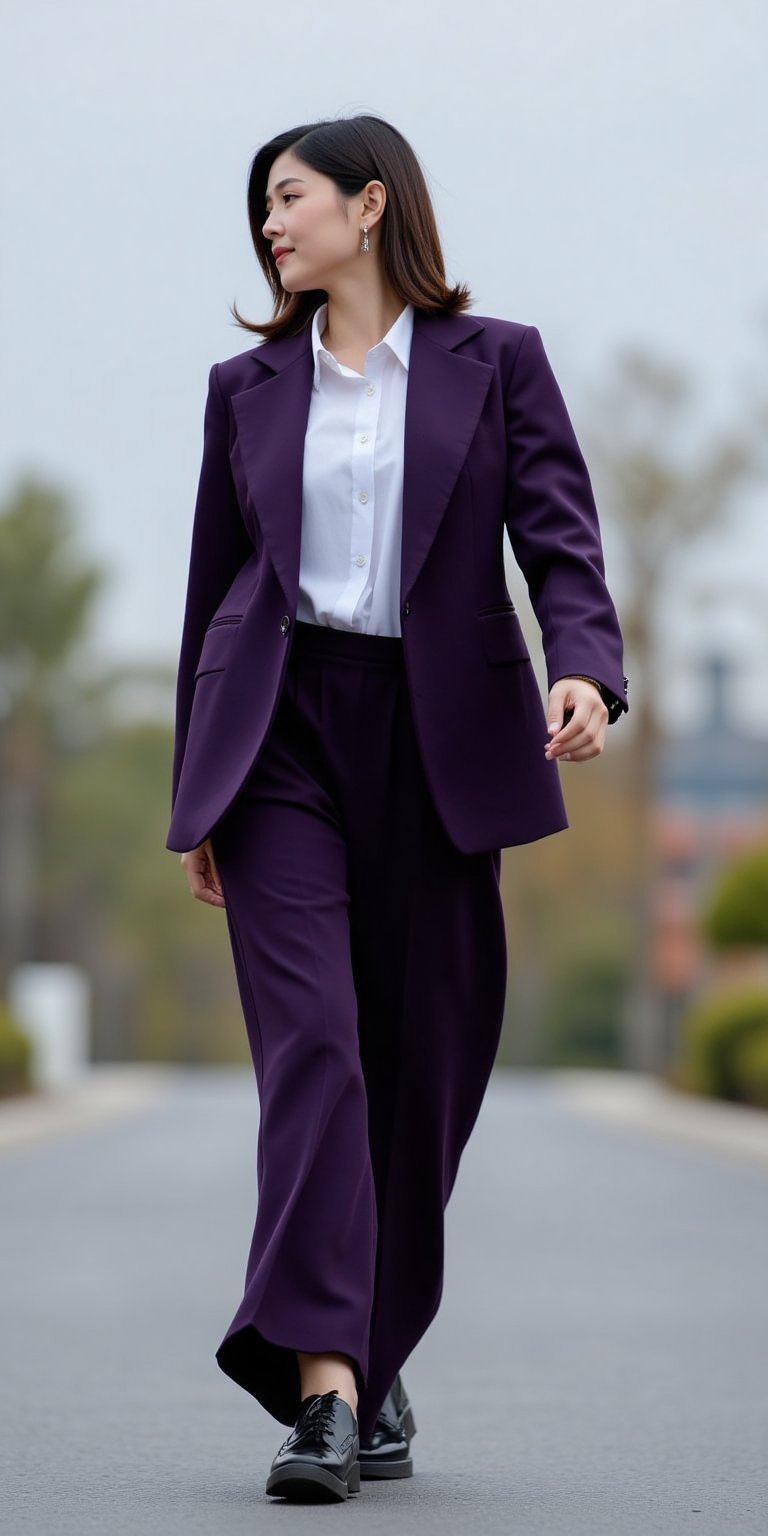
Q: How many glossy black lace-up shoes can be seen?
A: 2